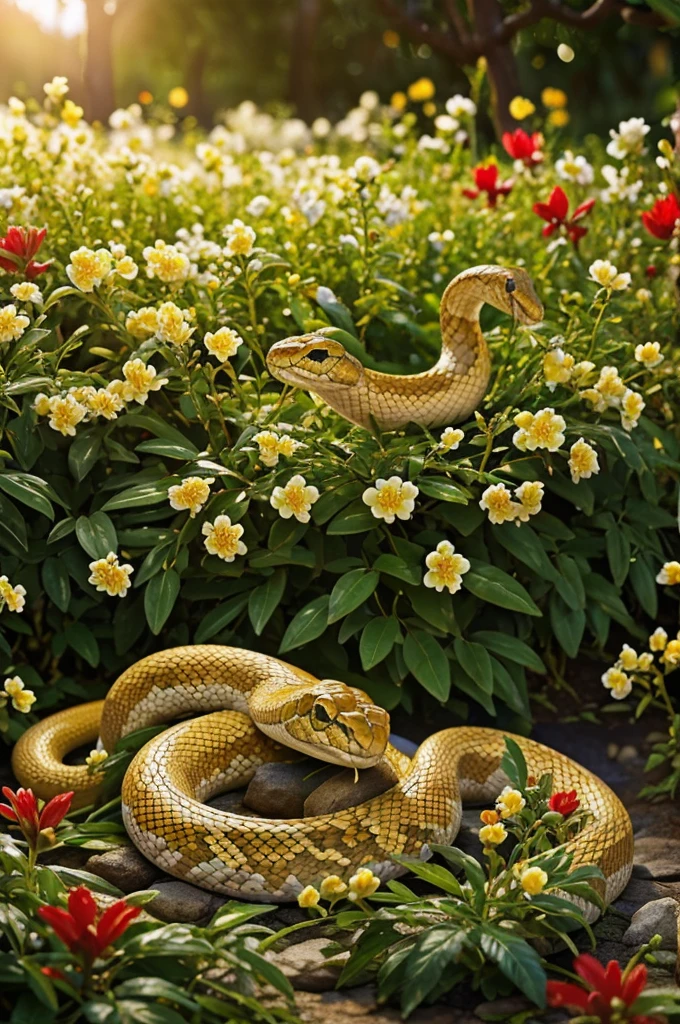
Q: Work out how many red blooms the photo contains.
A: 9